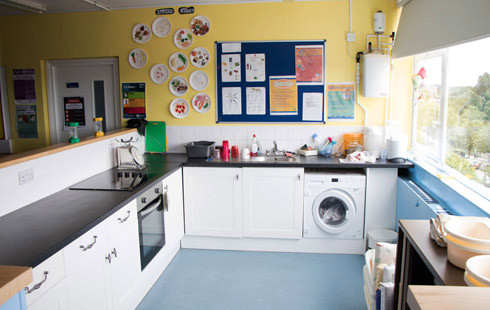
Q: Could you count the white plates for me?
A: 12